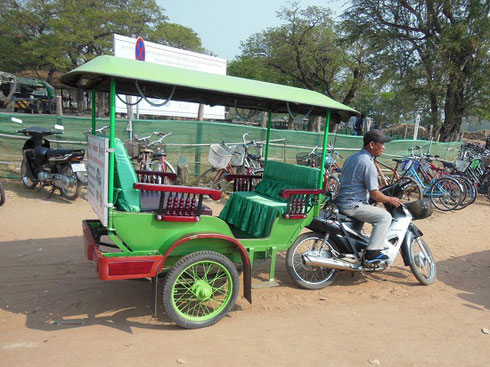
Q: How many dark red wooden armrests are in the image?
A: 4